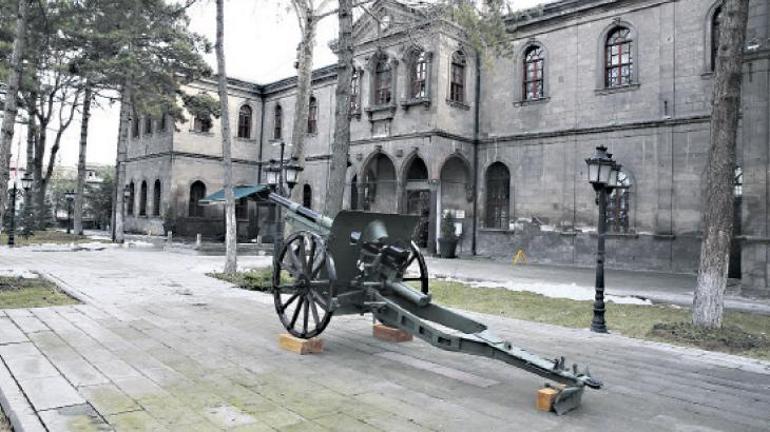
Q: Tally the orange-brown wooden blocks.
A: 3